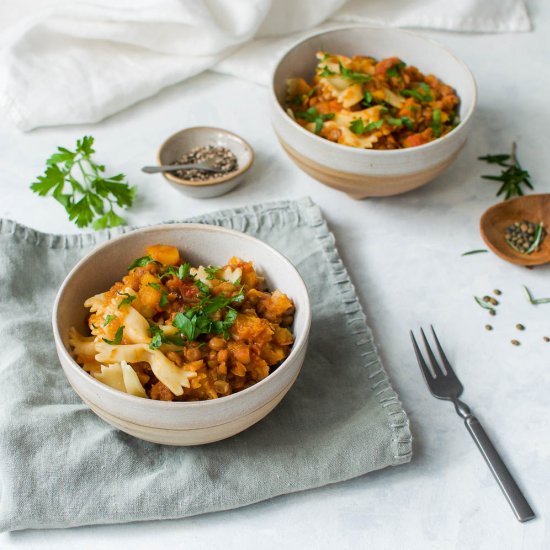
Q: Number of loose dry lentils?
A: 8